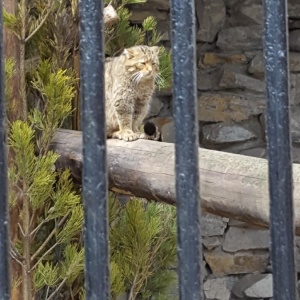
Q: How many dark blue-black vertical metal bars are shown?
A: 4